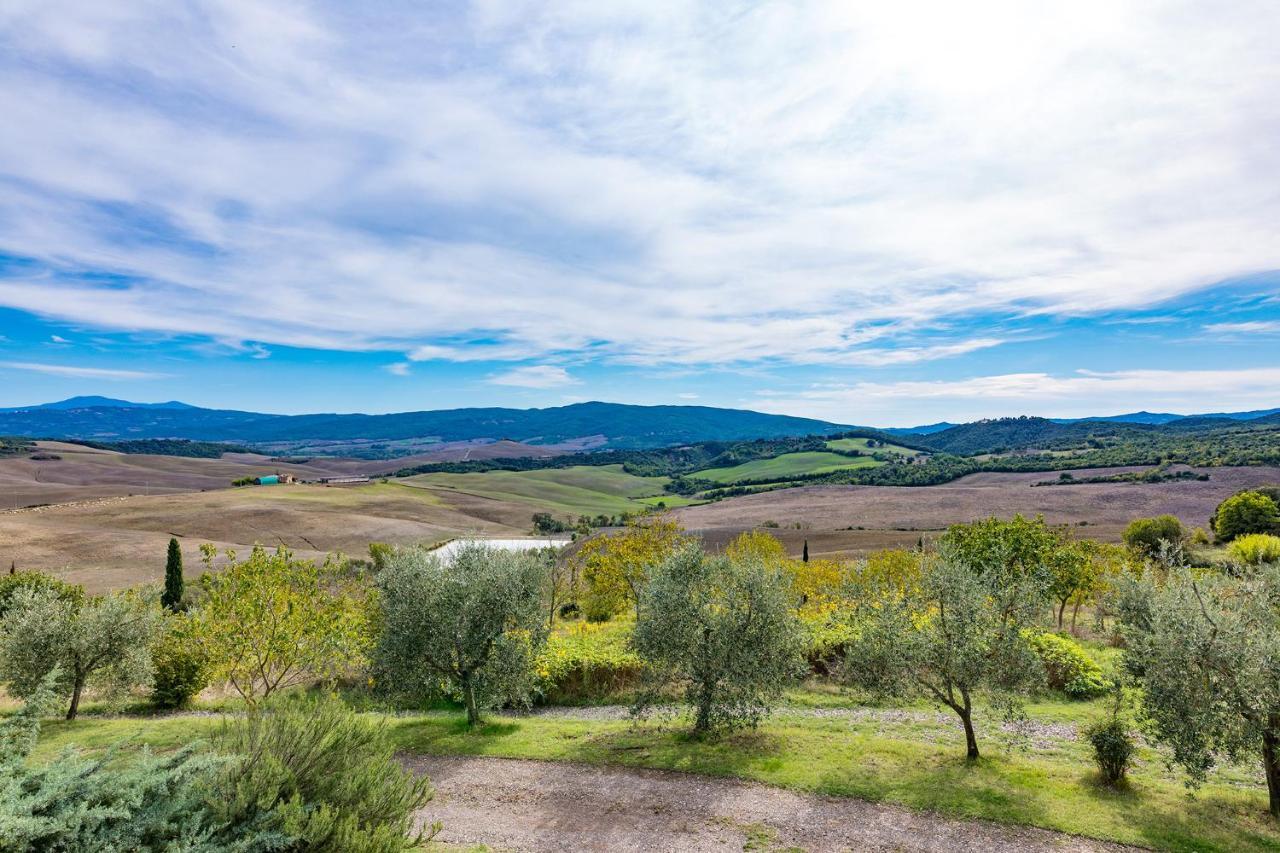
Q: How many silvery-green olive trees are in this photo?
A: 5